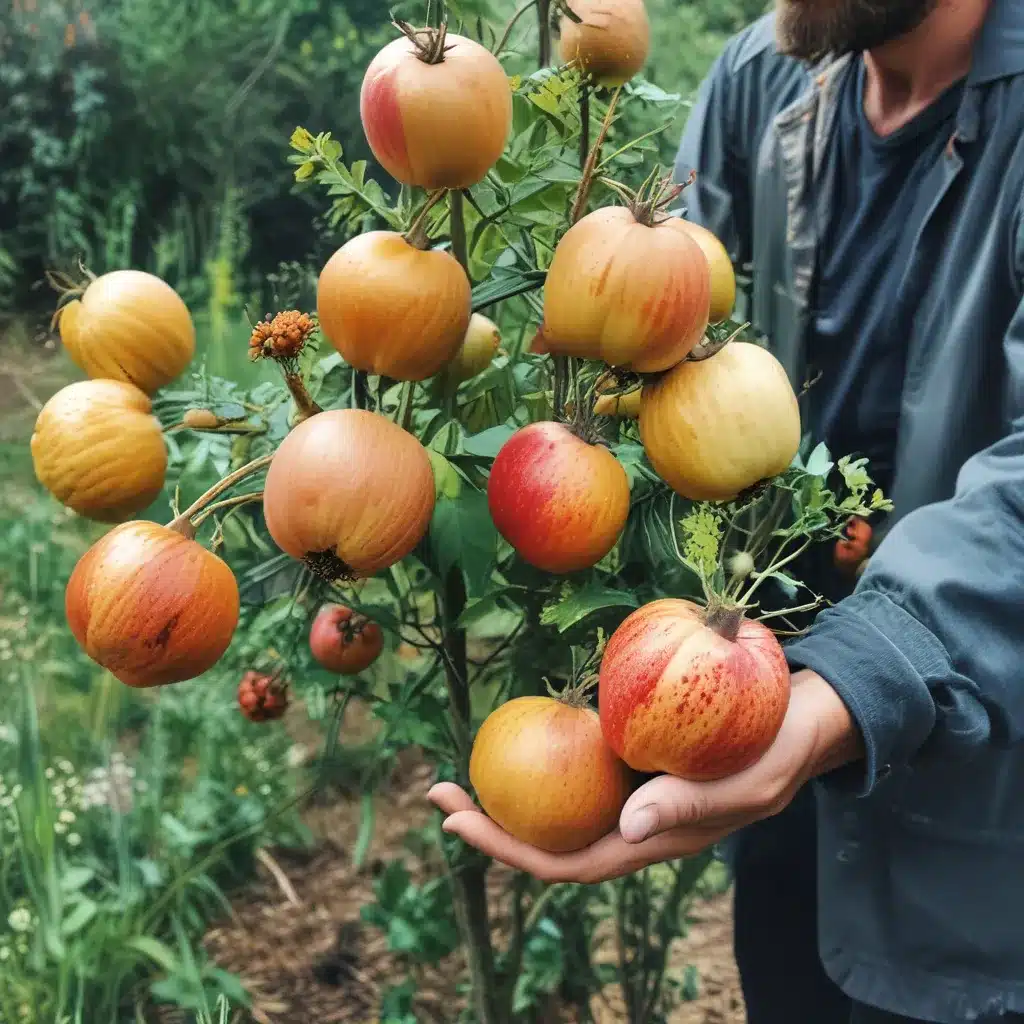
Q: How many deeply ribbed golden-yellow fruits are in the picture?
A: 2